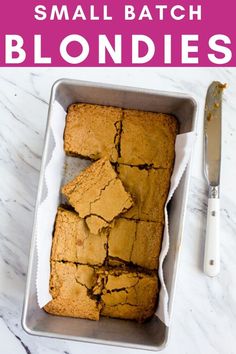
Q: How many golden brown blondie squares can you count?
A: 8